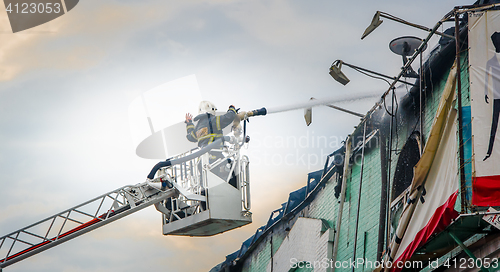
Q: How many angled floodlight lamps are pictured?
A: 3